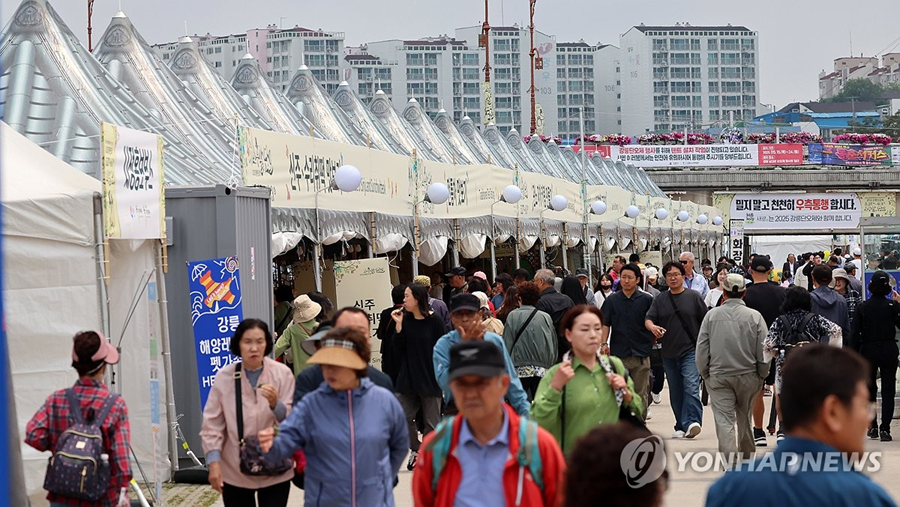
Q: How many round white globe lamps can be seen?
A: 10